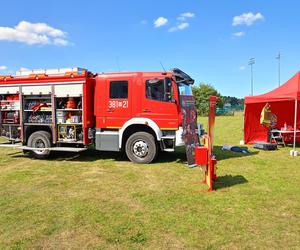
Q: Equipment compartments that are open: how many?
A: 3